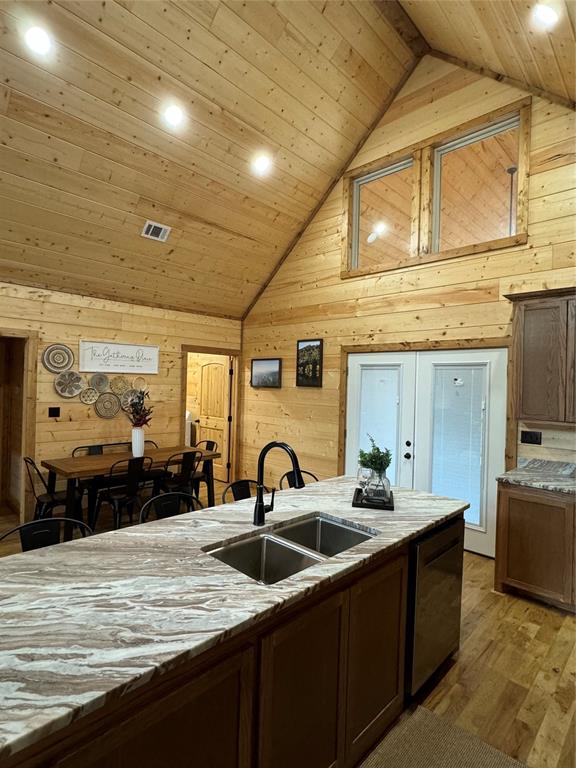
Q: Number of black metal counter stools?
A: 4